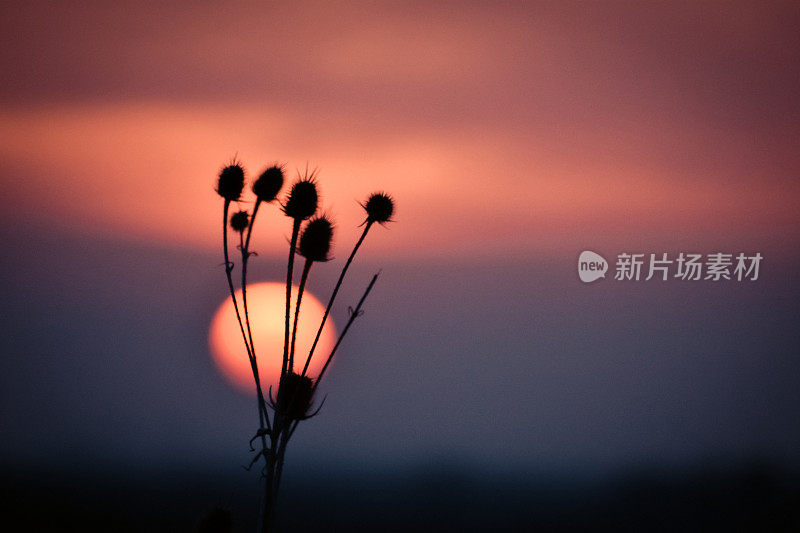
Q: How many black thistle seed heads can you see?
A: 7